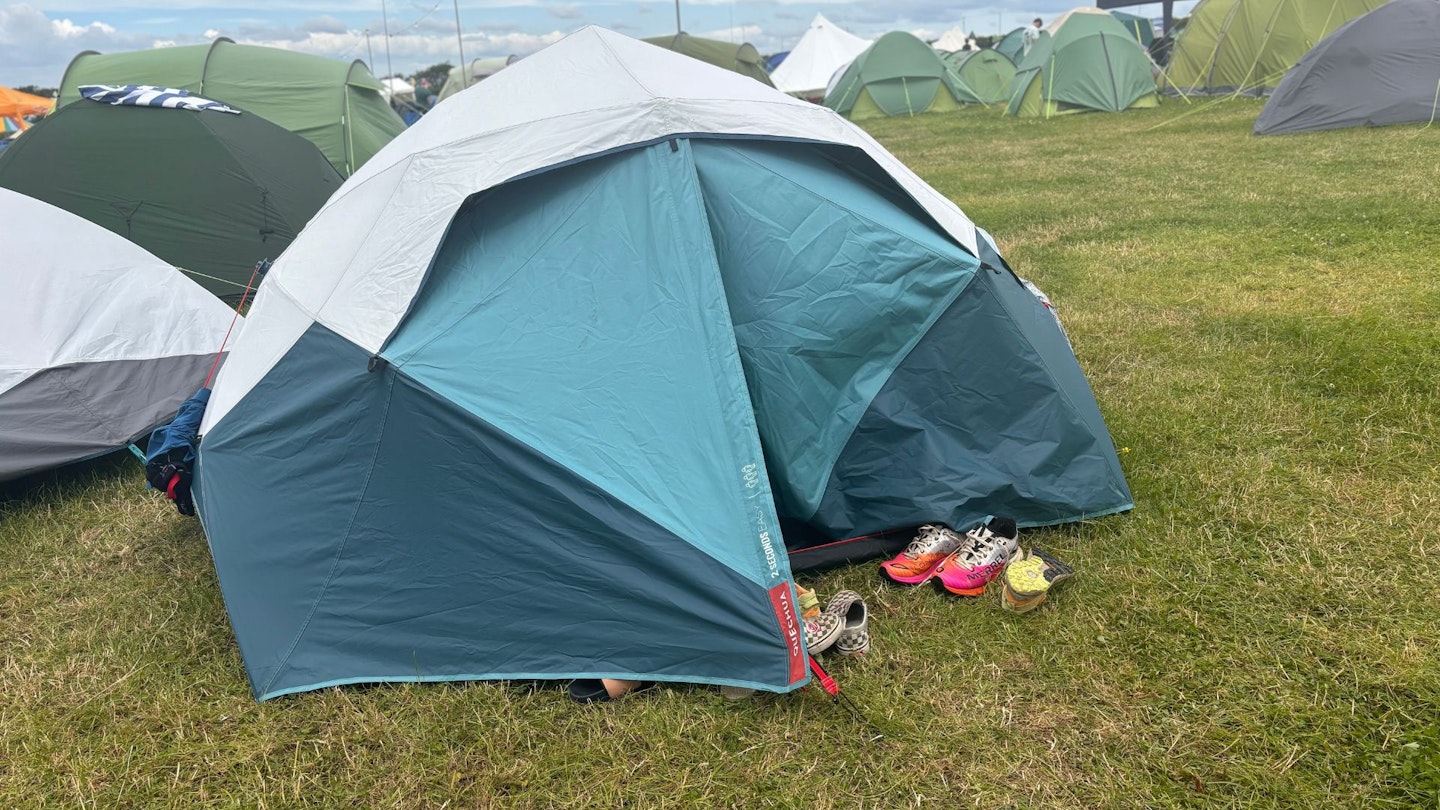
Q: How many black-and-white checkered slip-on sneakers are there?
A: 2